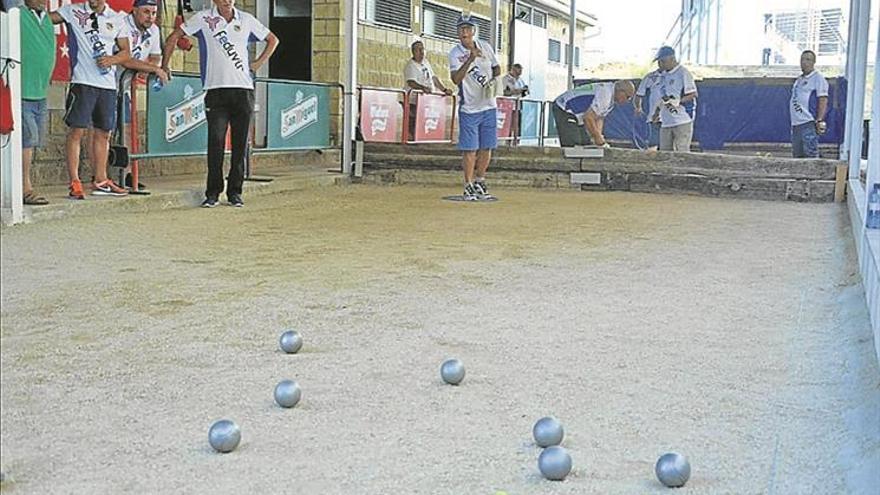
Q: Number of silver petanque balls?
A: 7